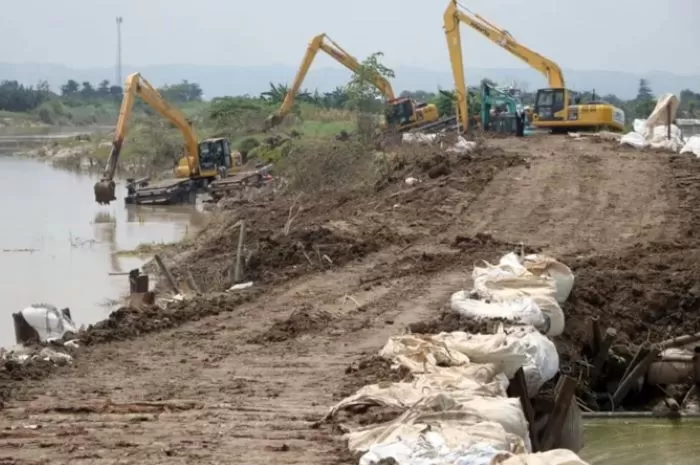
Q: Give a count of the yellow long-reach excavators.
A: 3